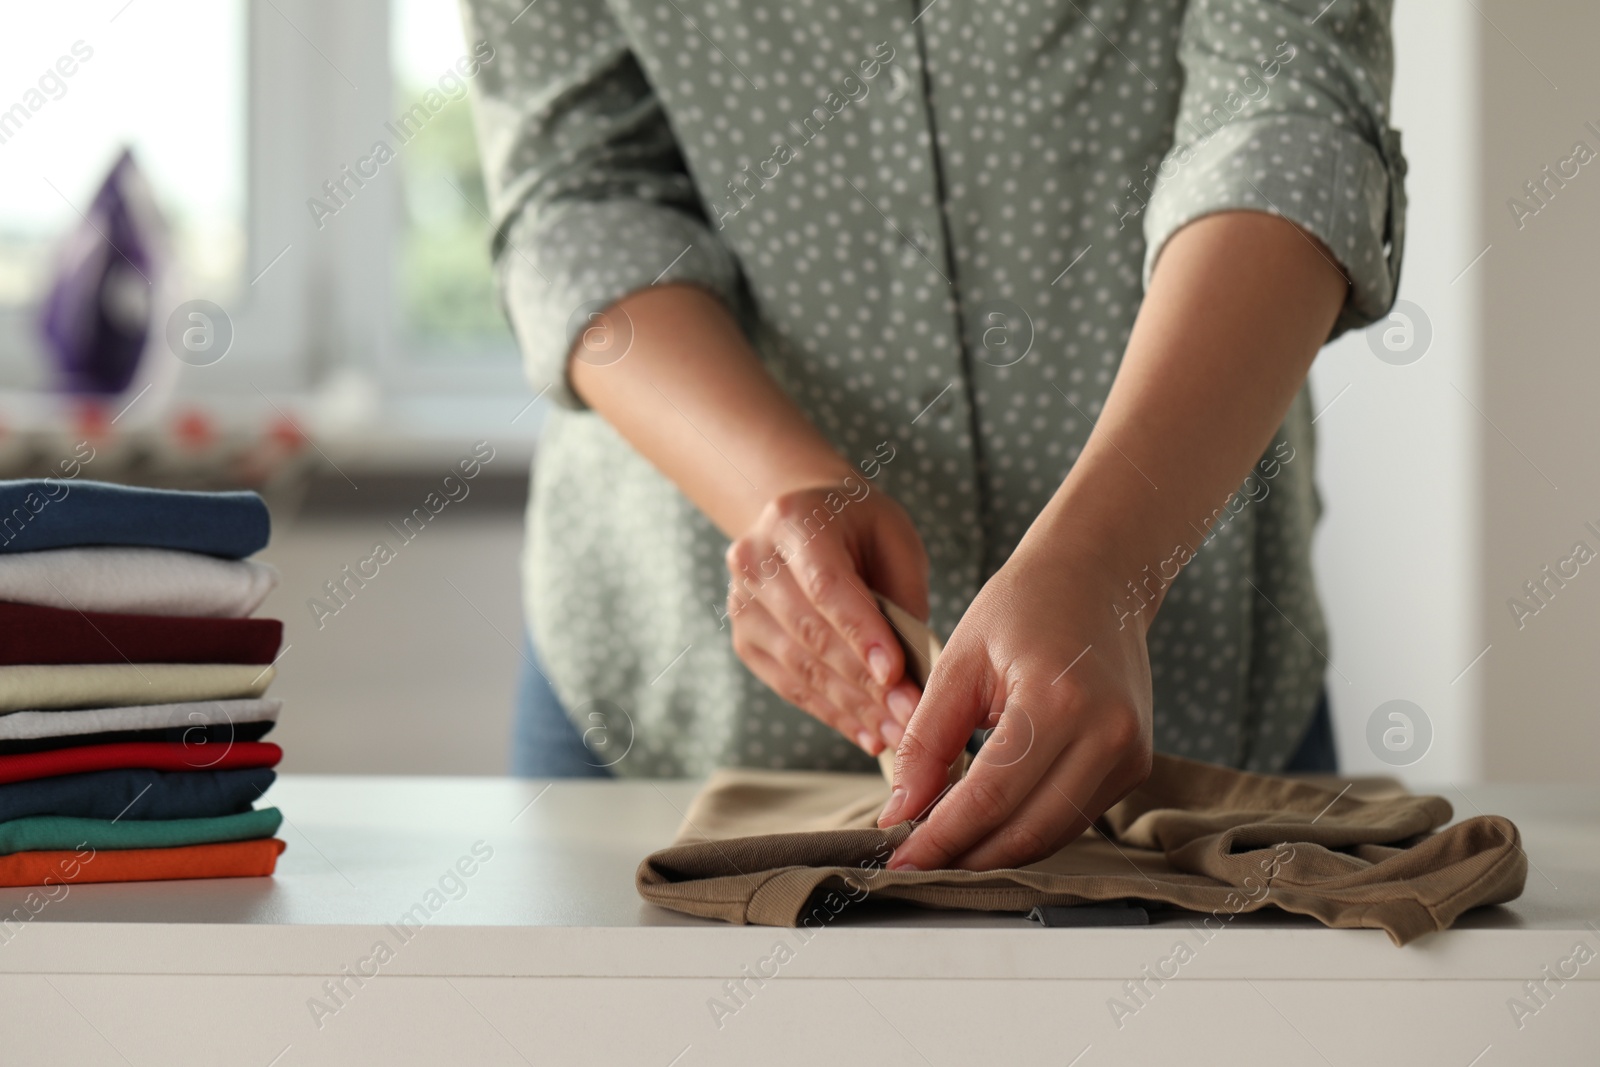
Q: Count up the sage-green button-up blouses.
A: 1